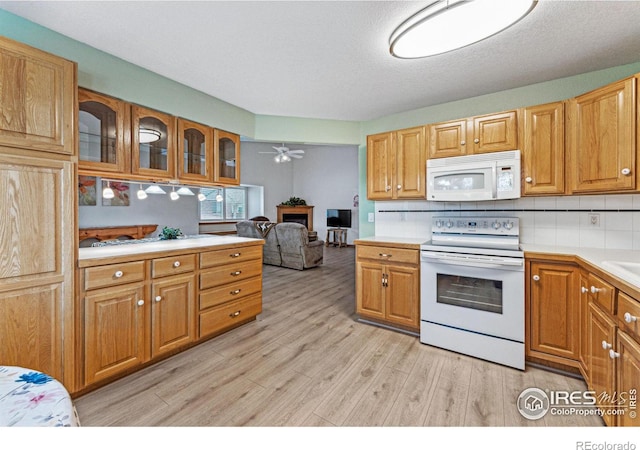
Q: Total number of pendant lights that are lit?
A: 5